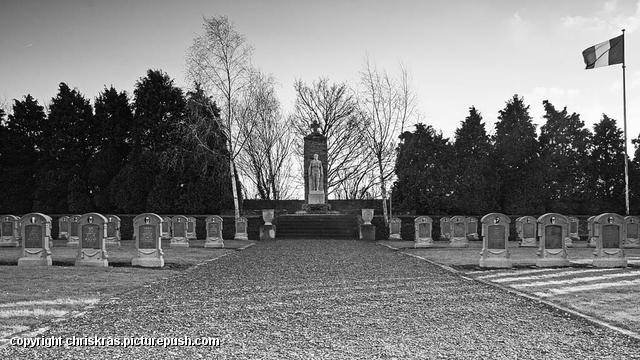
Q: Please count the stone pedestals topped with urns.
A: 2